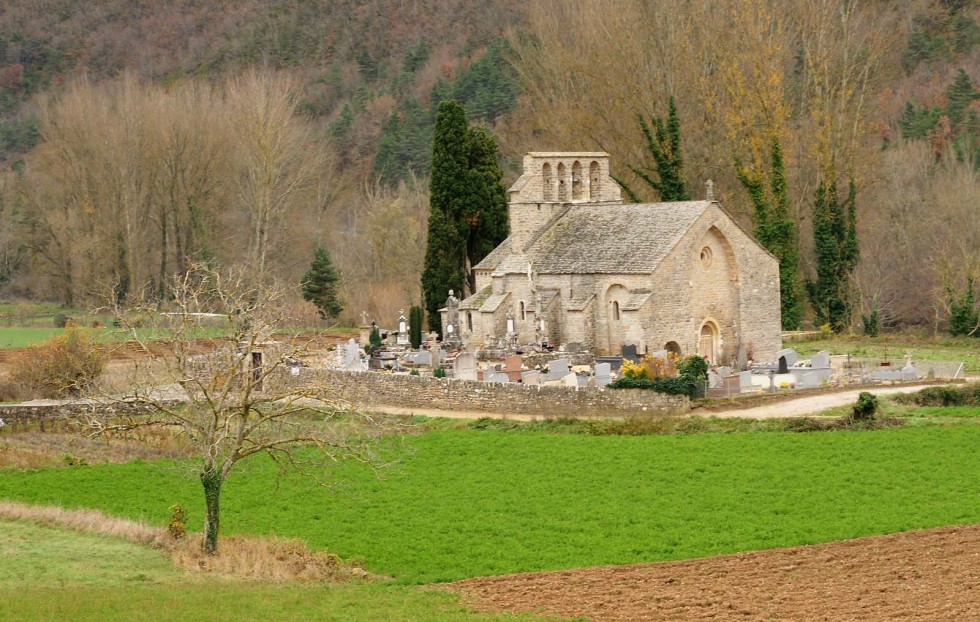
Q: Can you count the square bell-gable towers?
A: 1